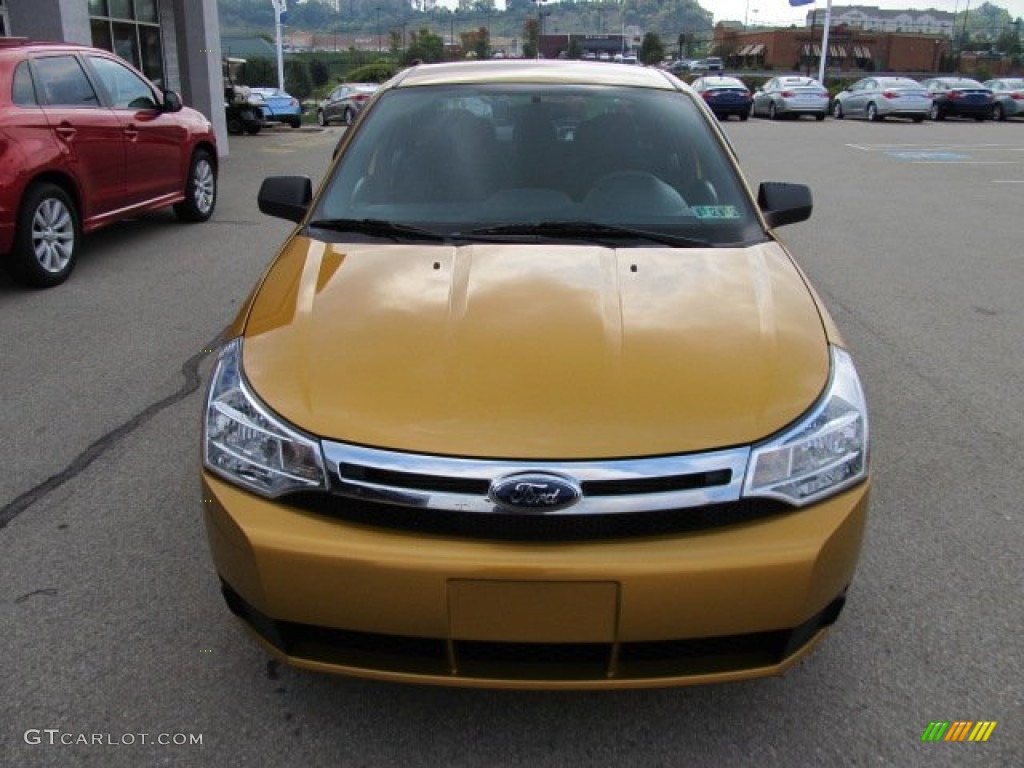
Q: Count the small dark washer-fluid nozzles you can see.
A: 2